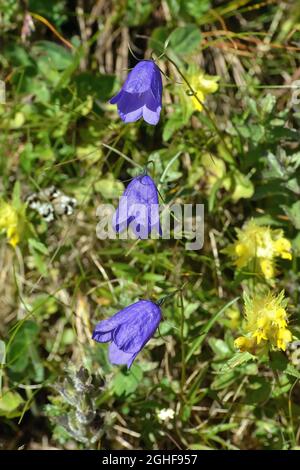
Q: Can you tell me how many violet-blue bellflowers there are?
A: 3